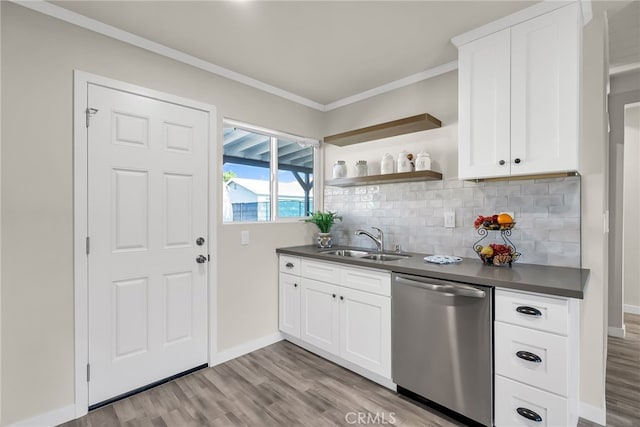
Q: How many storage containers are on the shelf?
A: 5